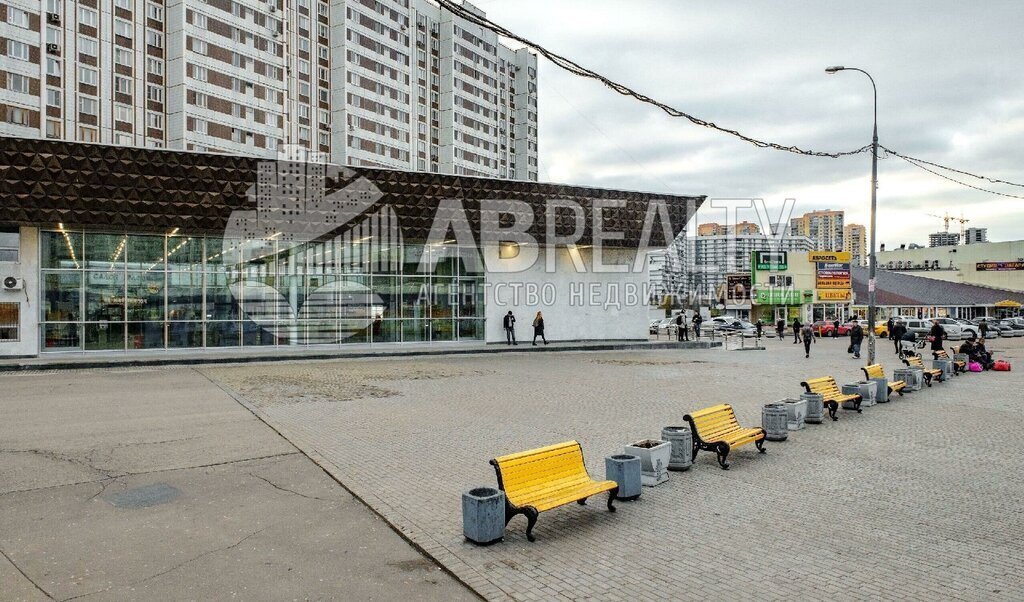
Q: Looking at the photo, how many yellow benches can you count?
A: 7